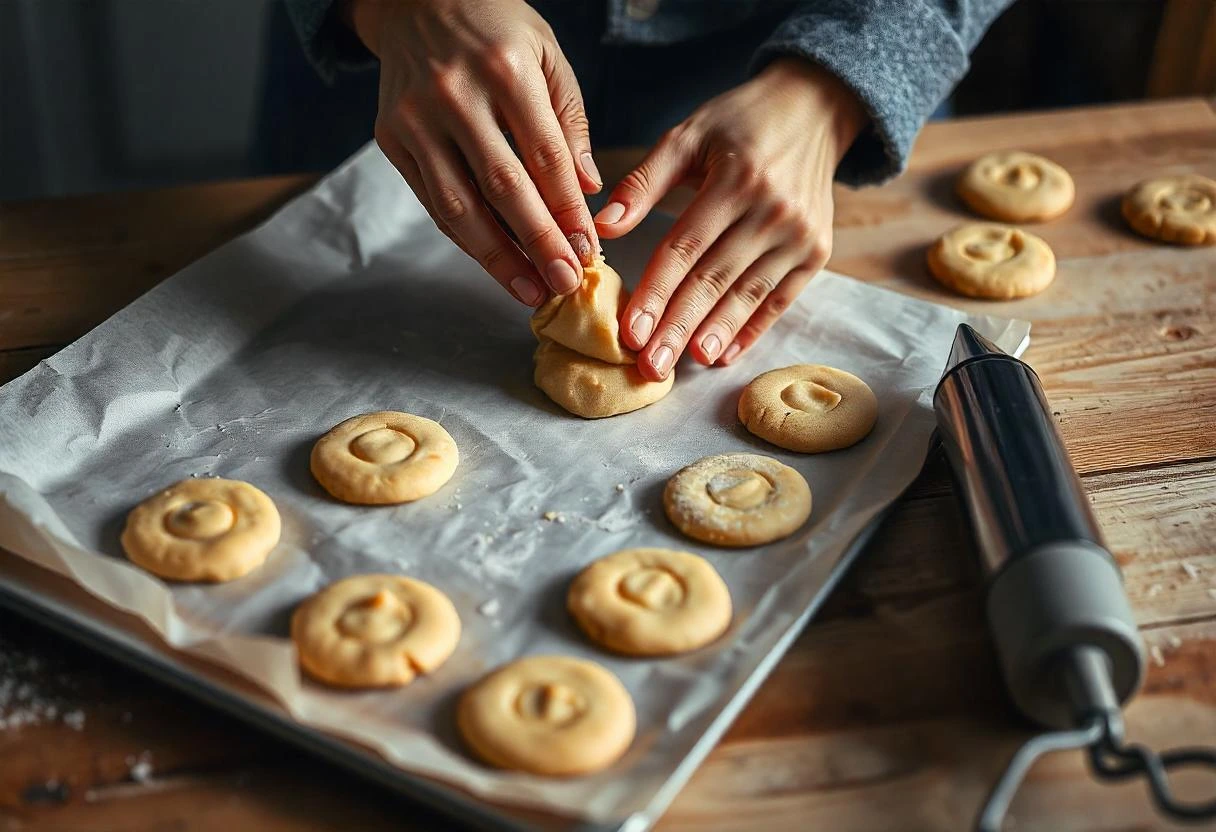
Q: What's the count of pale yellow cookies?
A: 10